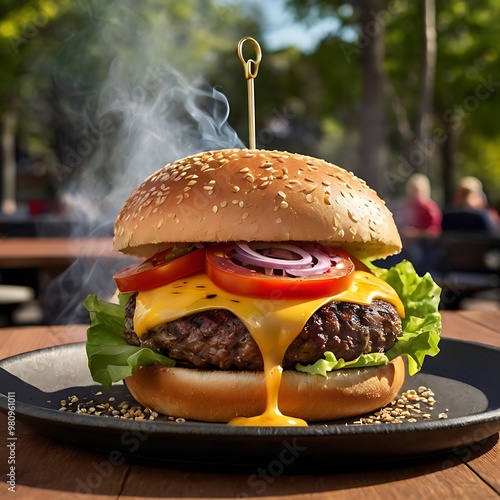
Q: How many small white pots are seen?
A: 0